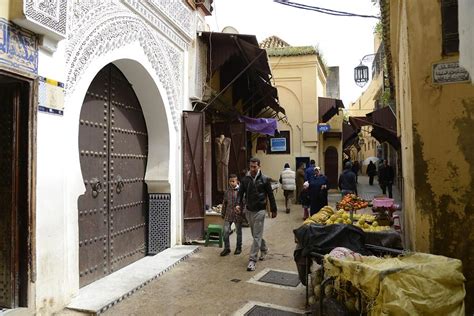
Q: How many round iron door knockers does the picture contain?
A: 2